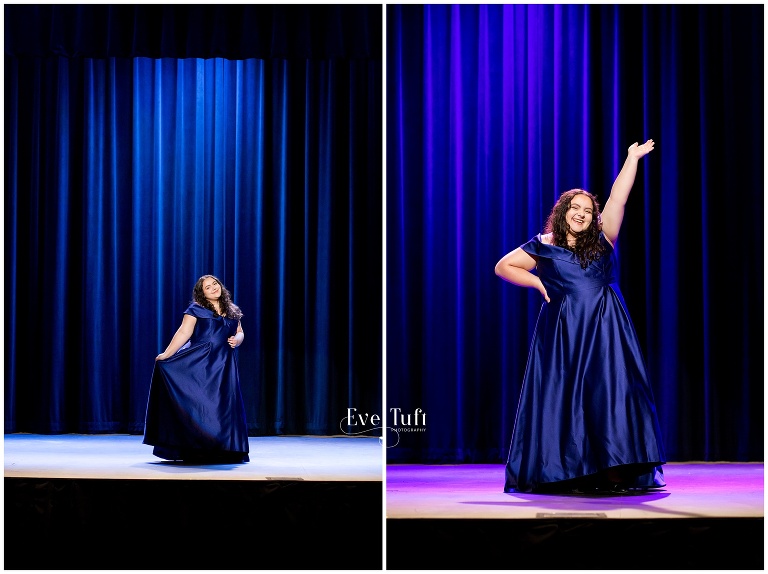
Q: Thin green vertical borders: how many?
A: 0